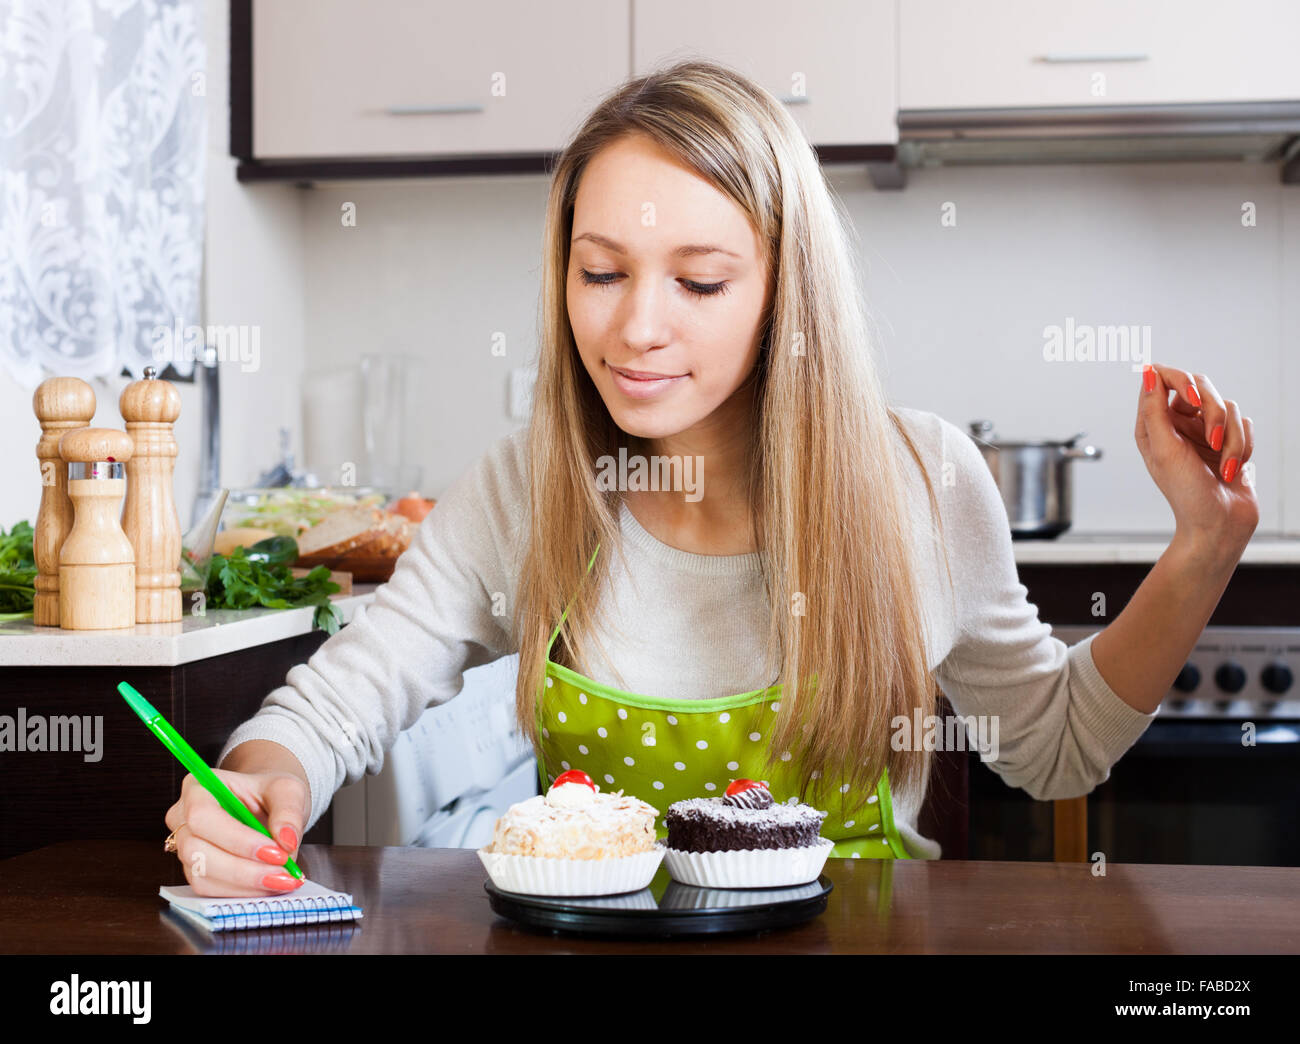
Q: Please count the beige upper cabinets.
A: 3